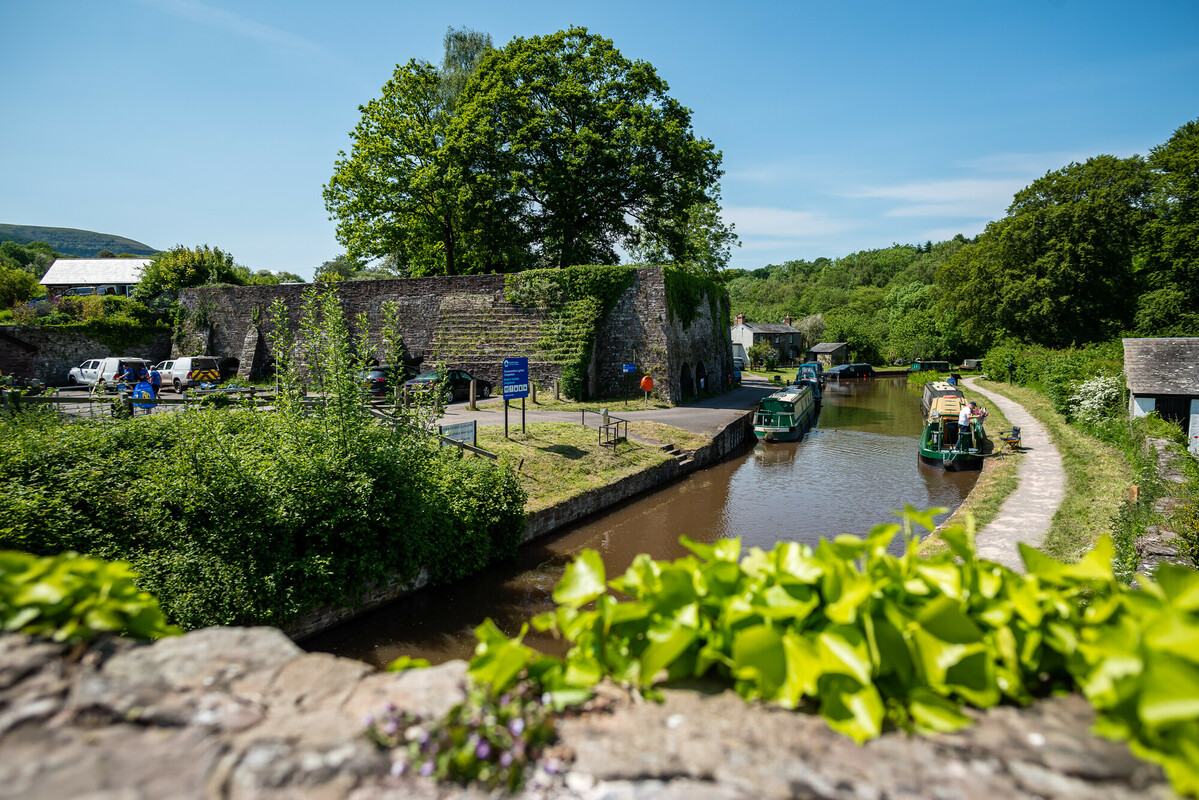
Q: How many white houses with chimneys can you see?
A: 1